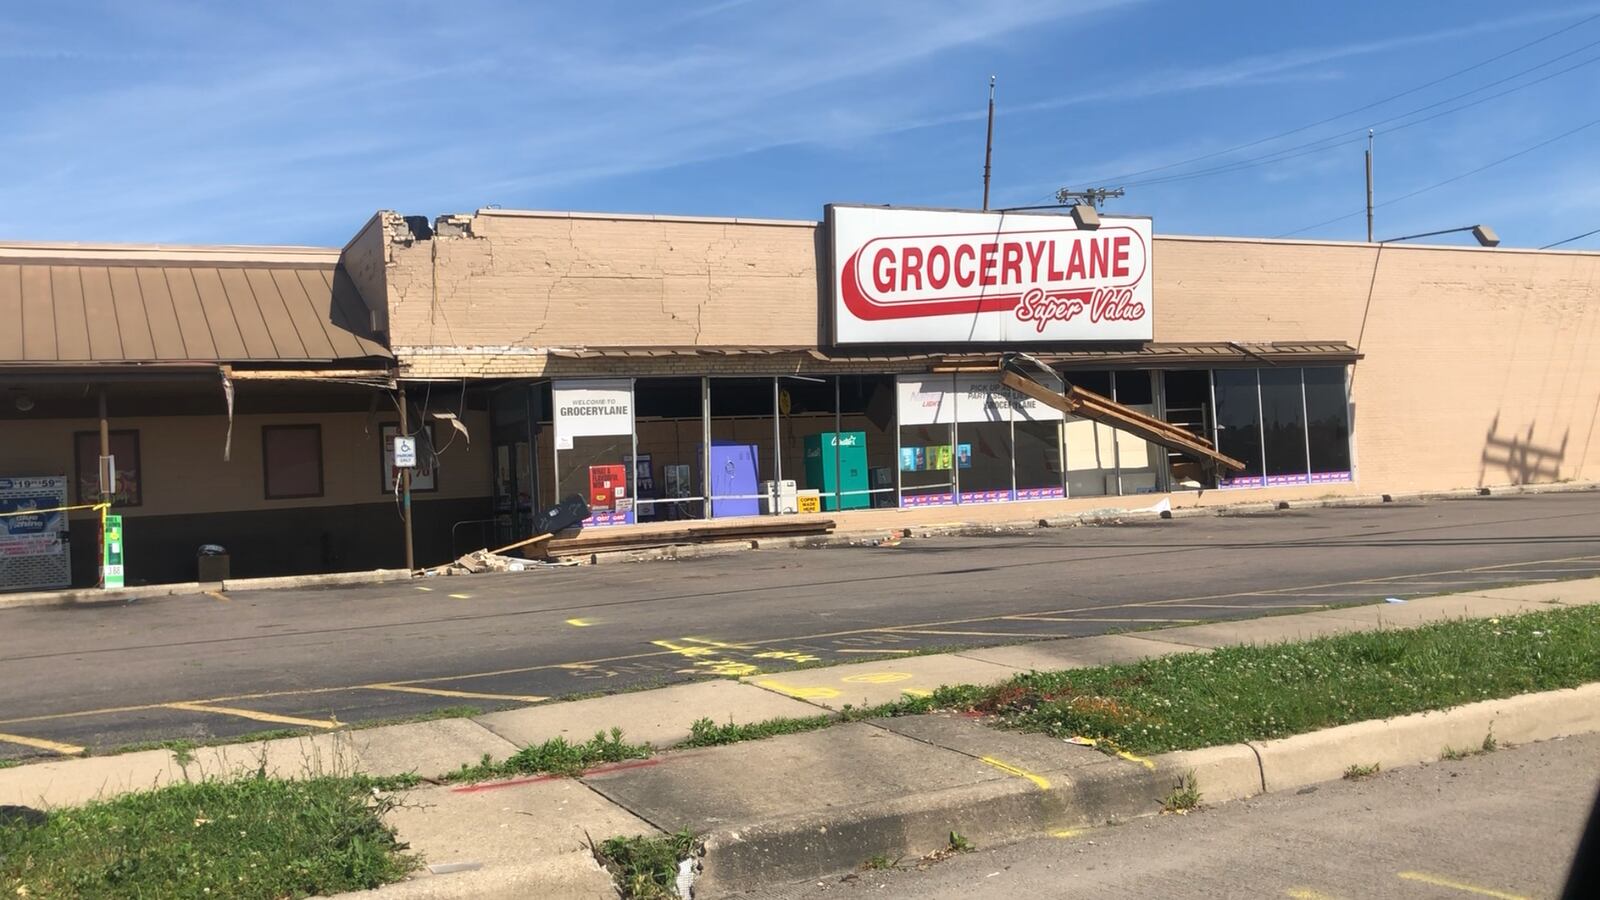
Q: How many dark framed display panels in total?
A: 3